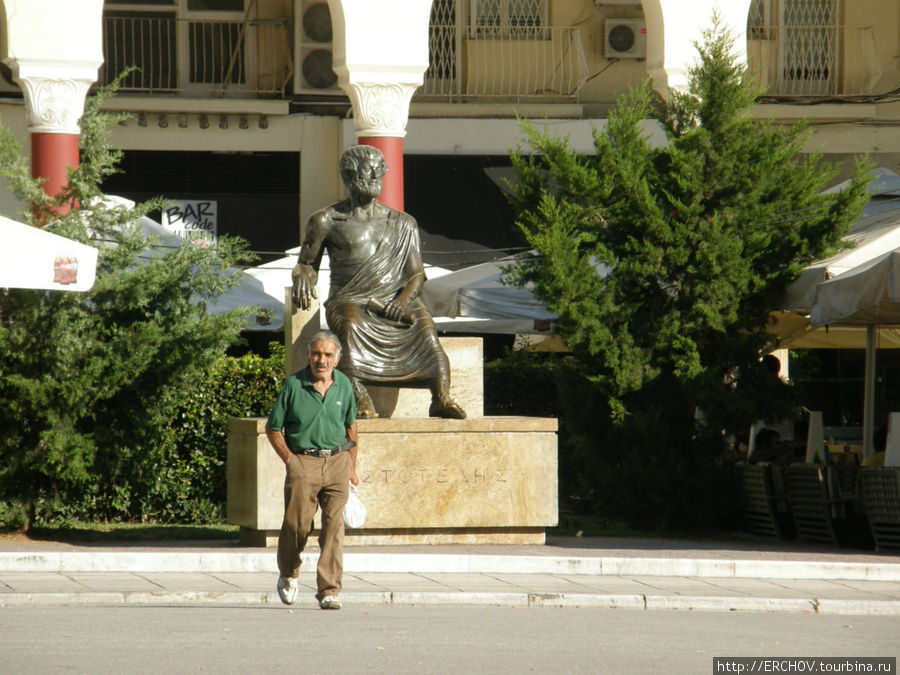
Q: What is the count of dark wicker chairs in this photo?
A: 3